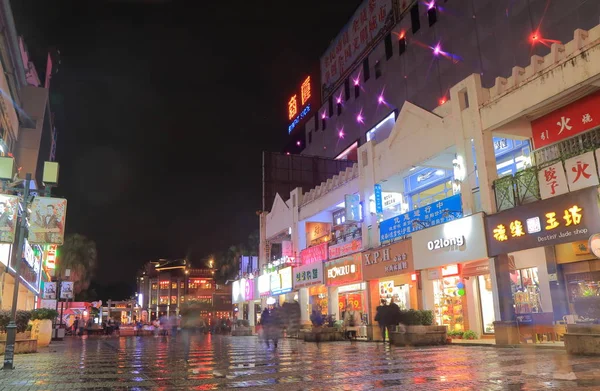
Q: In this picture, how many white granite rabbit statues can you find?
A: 0